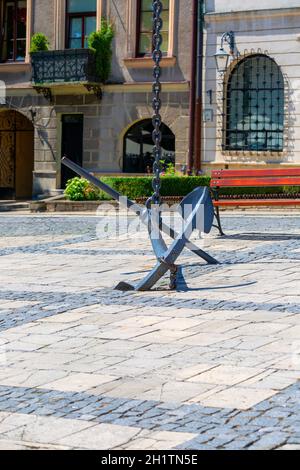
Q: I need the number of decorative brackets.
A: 2